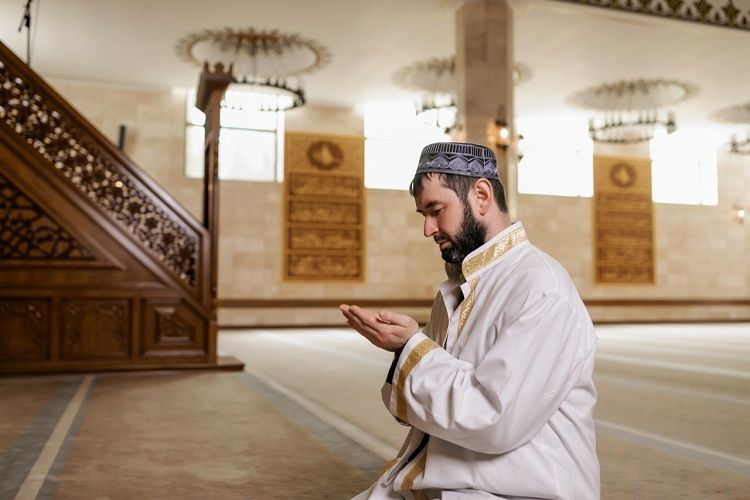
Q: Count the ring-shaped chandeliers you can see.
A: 4